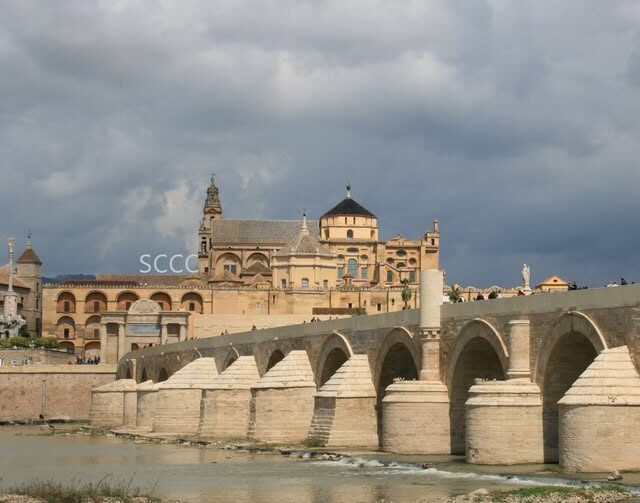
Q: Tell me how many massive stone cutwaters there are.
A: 9